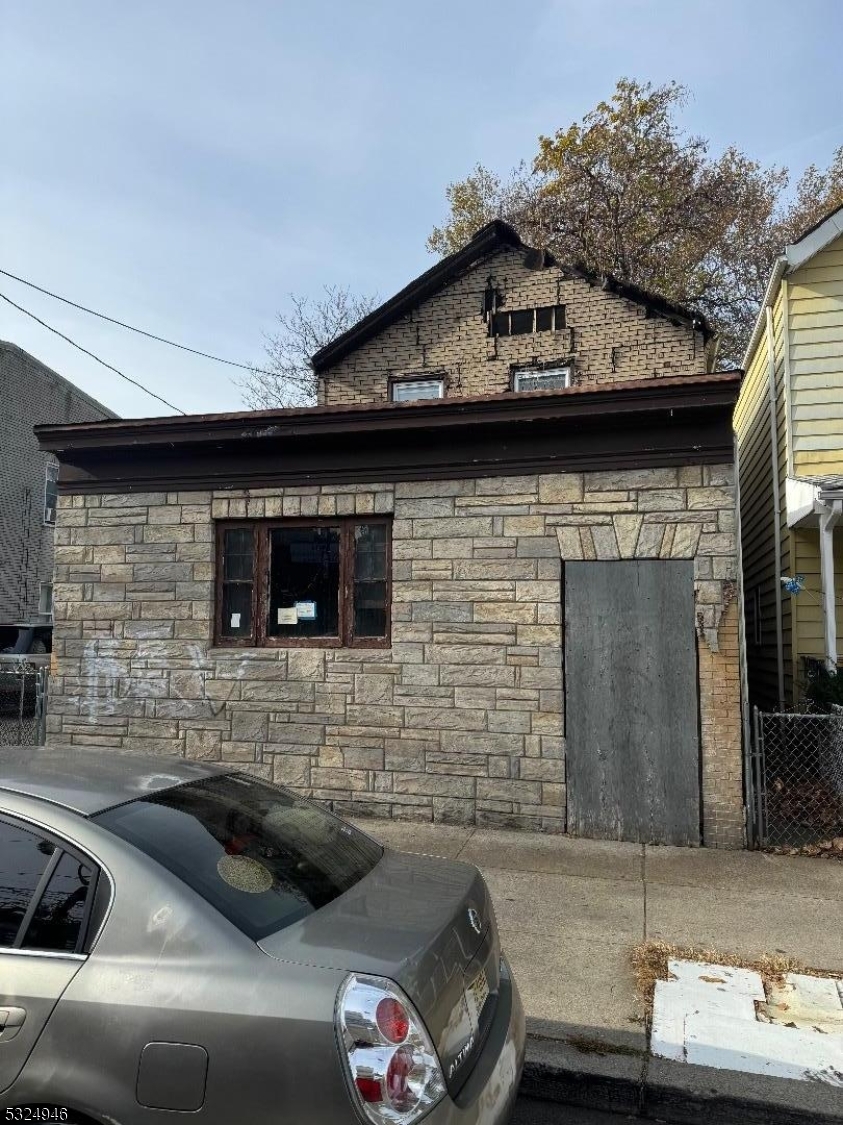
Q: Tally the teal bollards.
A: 0